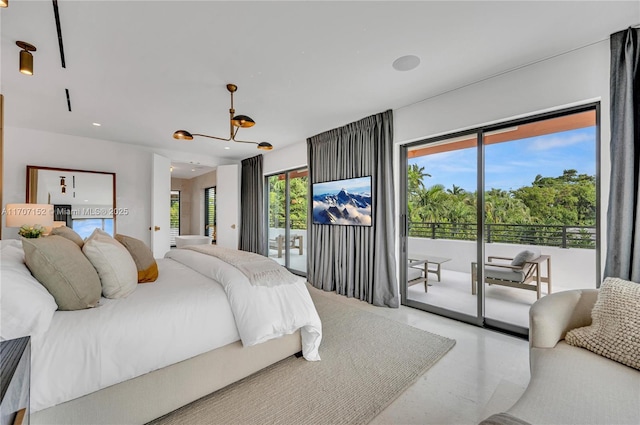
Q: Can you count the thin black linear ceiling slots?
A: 2